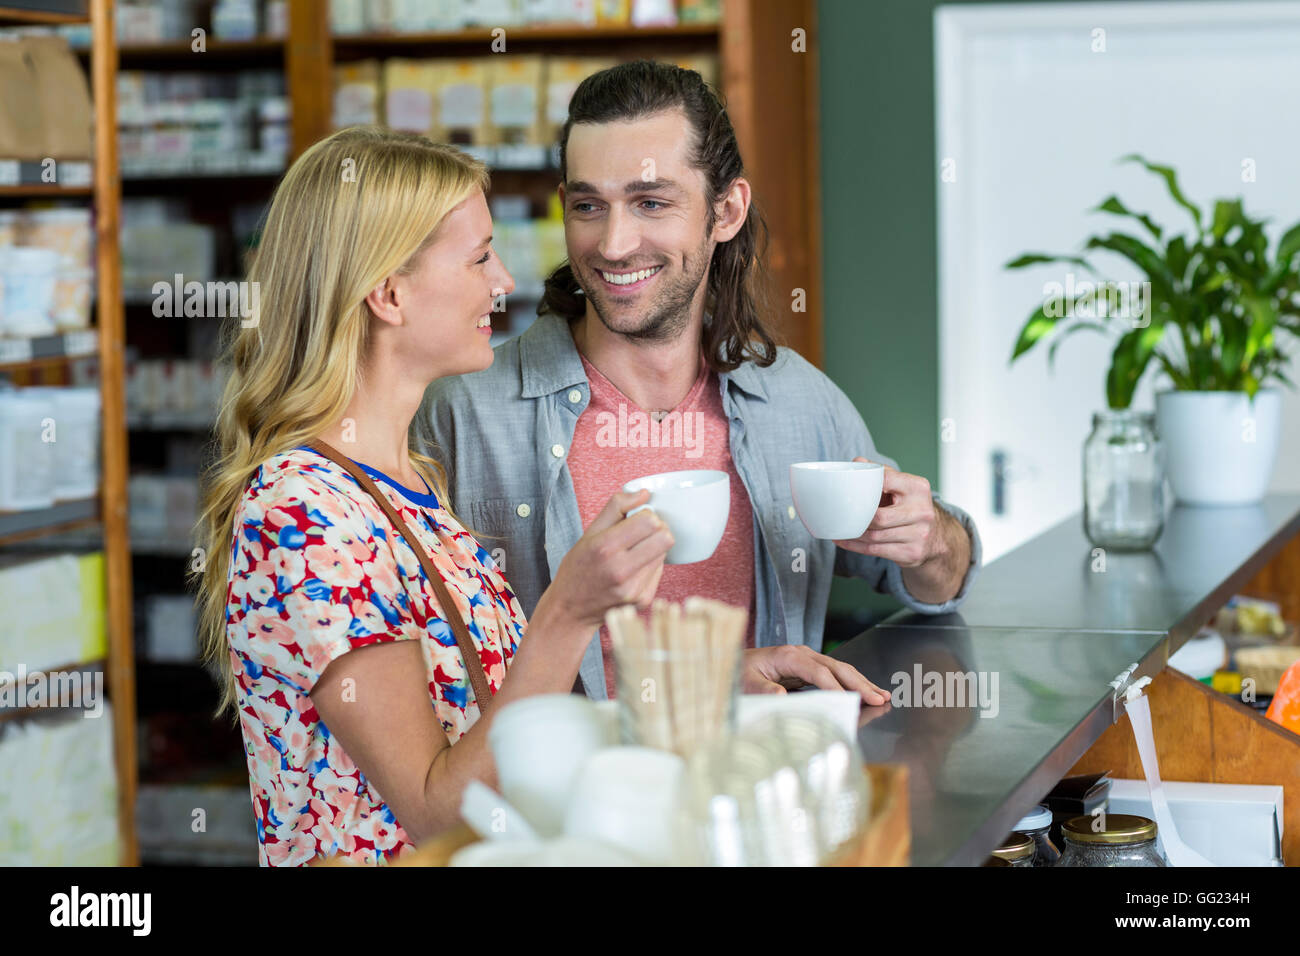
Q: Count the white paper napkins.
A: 1